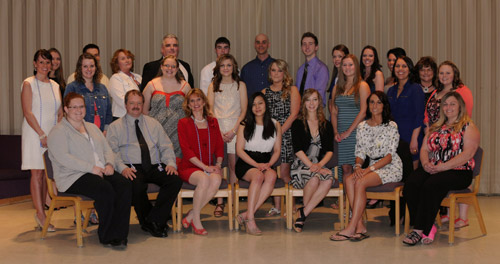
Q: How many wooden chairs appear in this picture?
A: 7